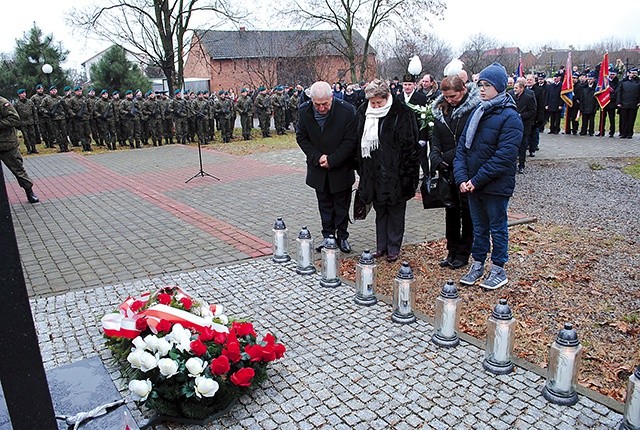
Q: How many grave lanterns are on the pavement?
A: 9